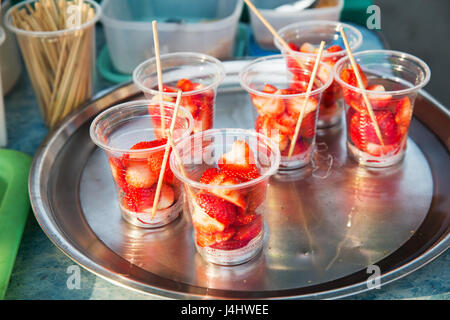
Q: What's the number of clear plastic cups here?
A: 7